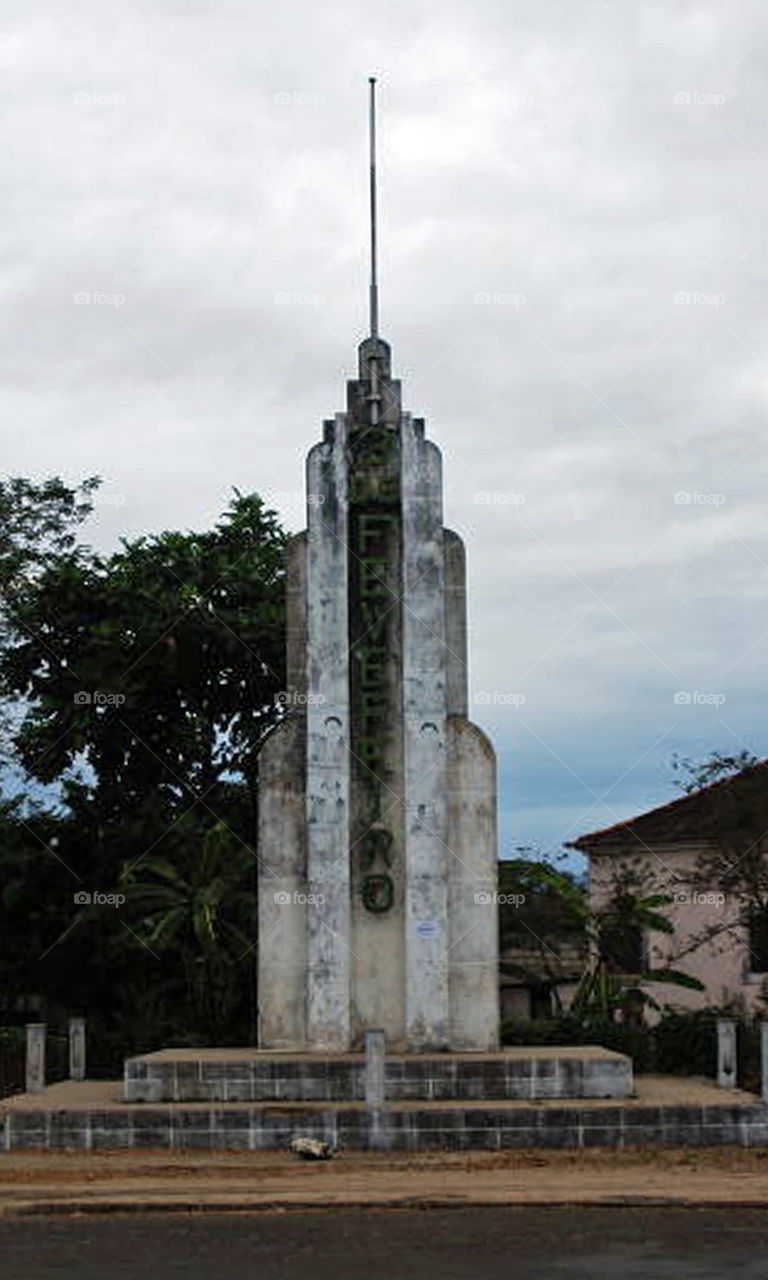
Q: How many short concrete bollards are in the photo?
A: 5